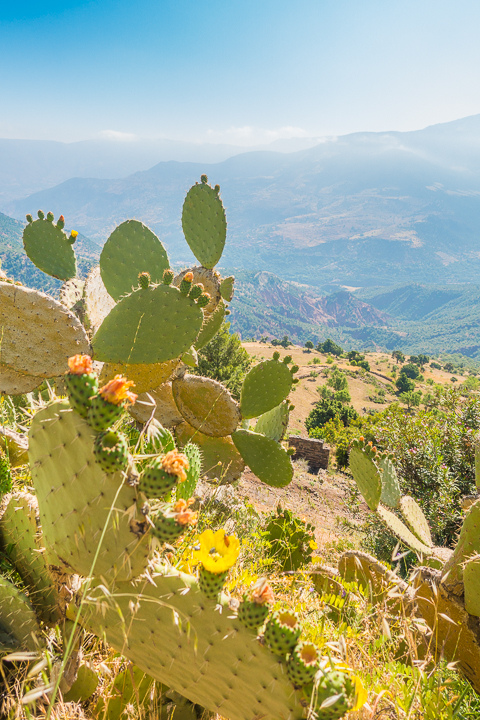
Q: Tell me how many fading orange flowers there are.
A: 5